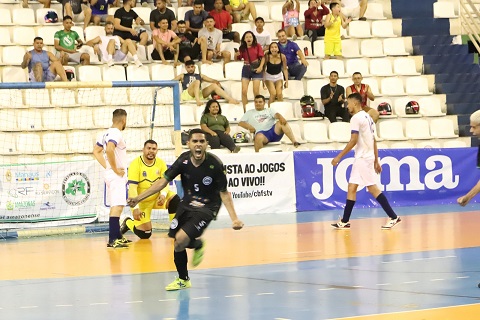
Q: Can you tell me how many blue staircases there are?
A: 1